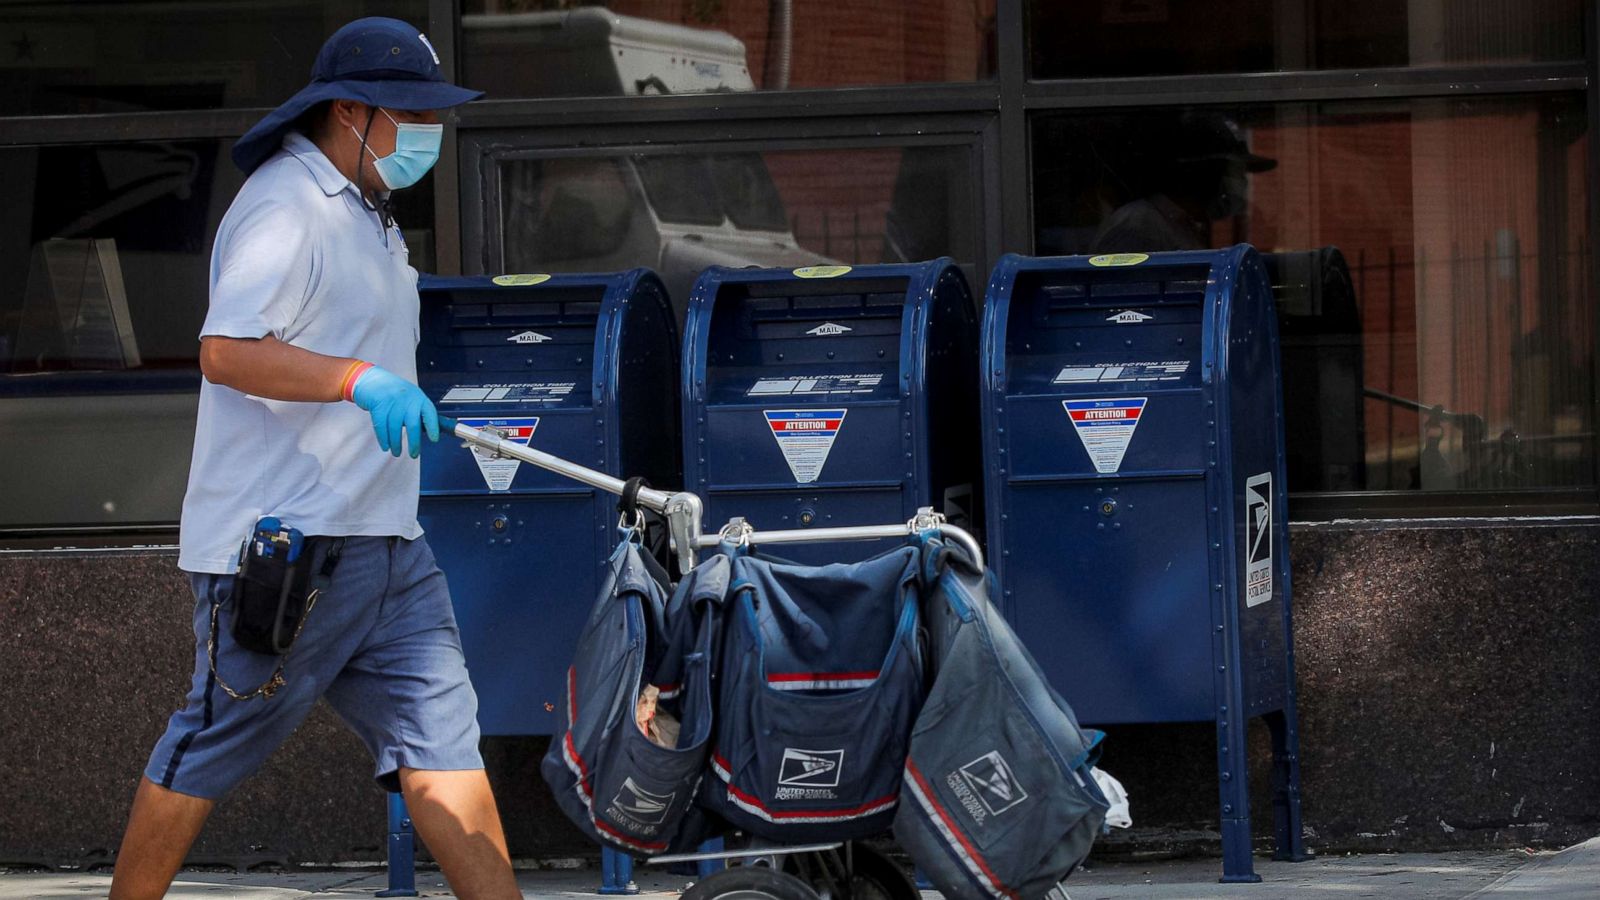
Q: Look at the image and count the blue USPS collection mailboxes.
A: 3